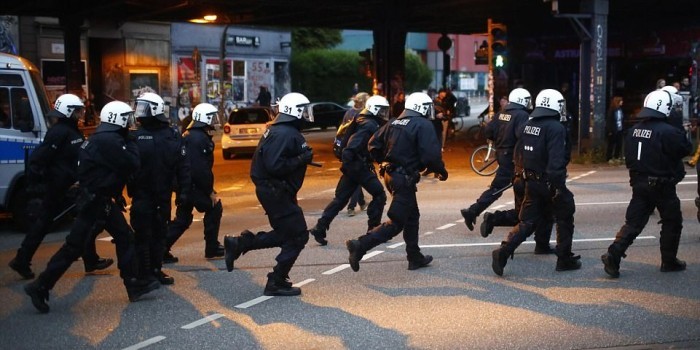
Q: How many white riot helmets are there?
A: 11